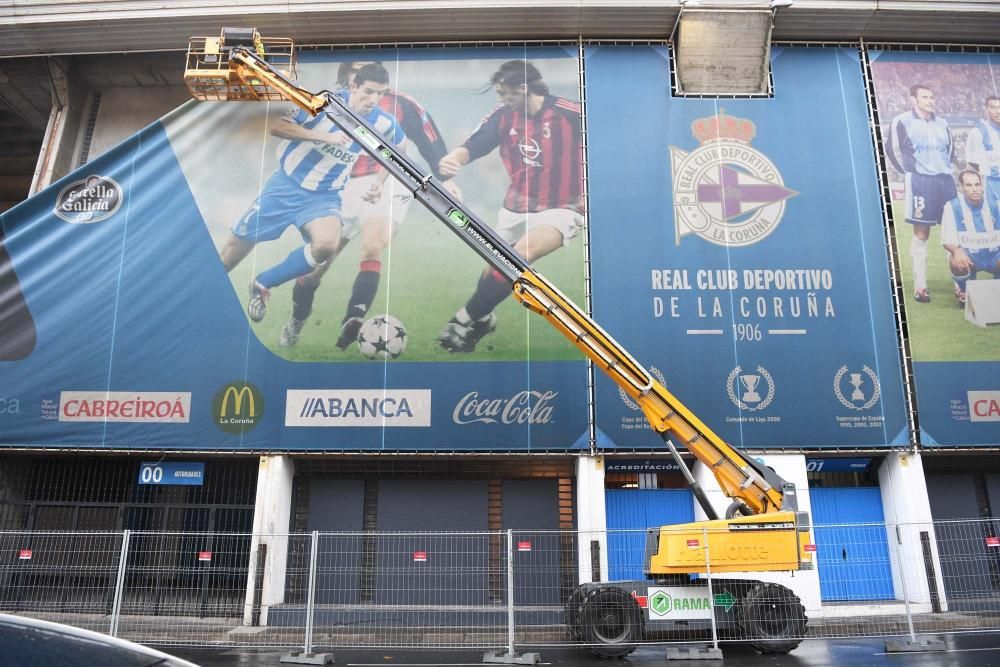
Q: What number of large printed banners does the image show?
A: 3